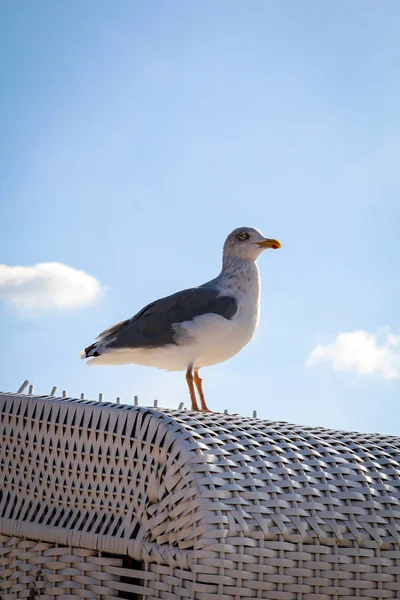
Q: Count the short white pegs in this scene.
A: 13